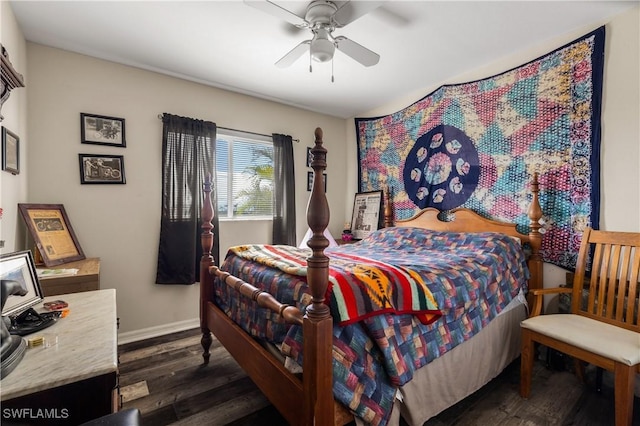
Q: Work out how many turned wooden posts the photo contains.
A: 4